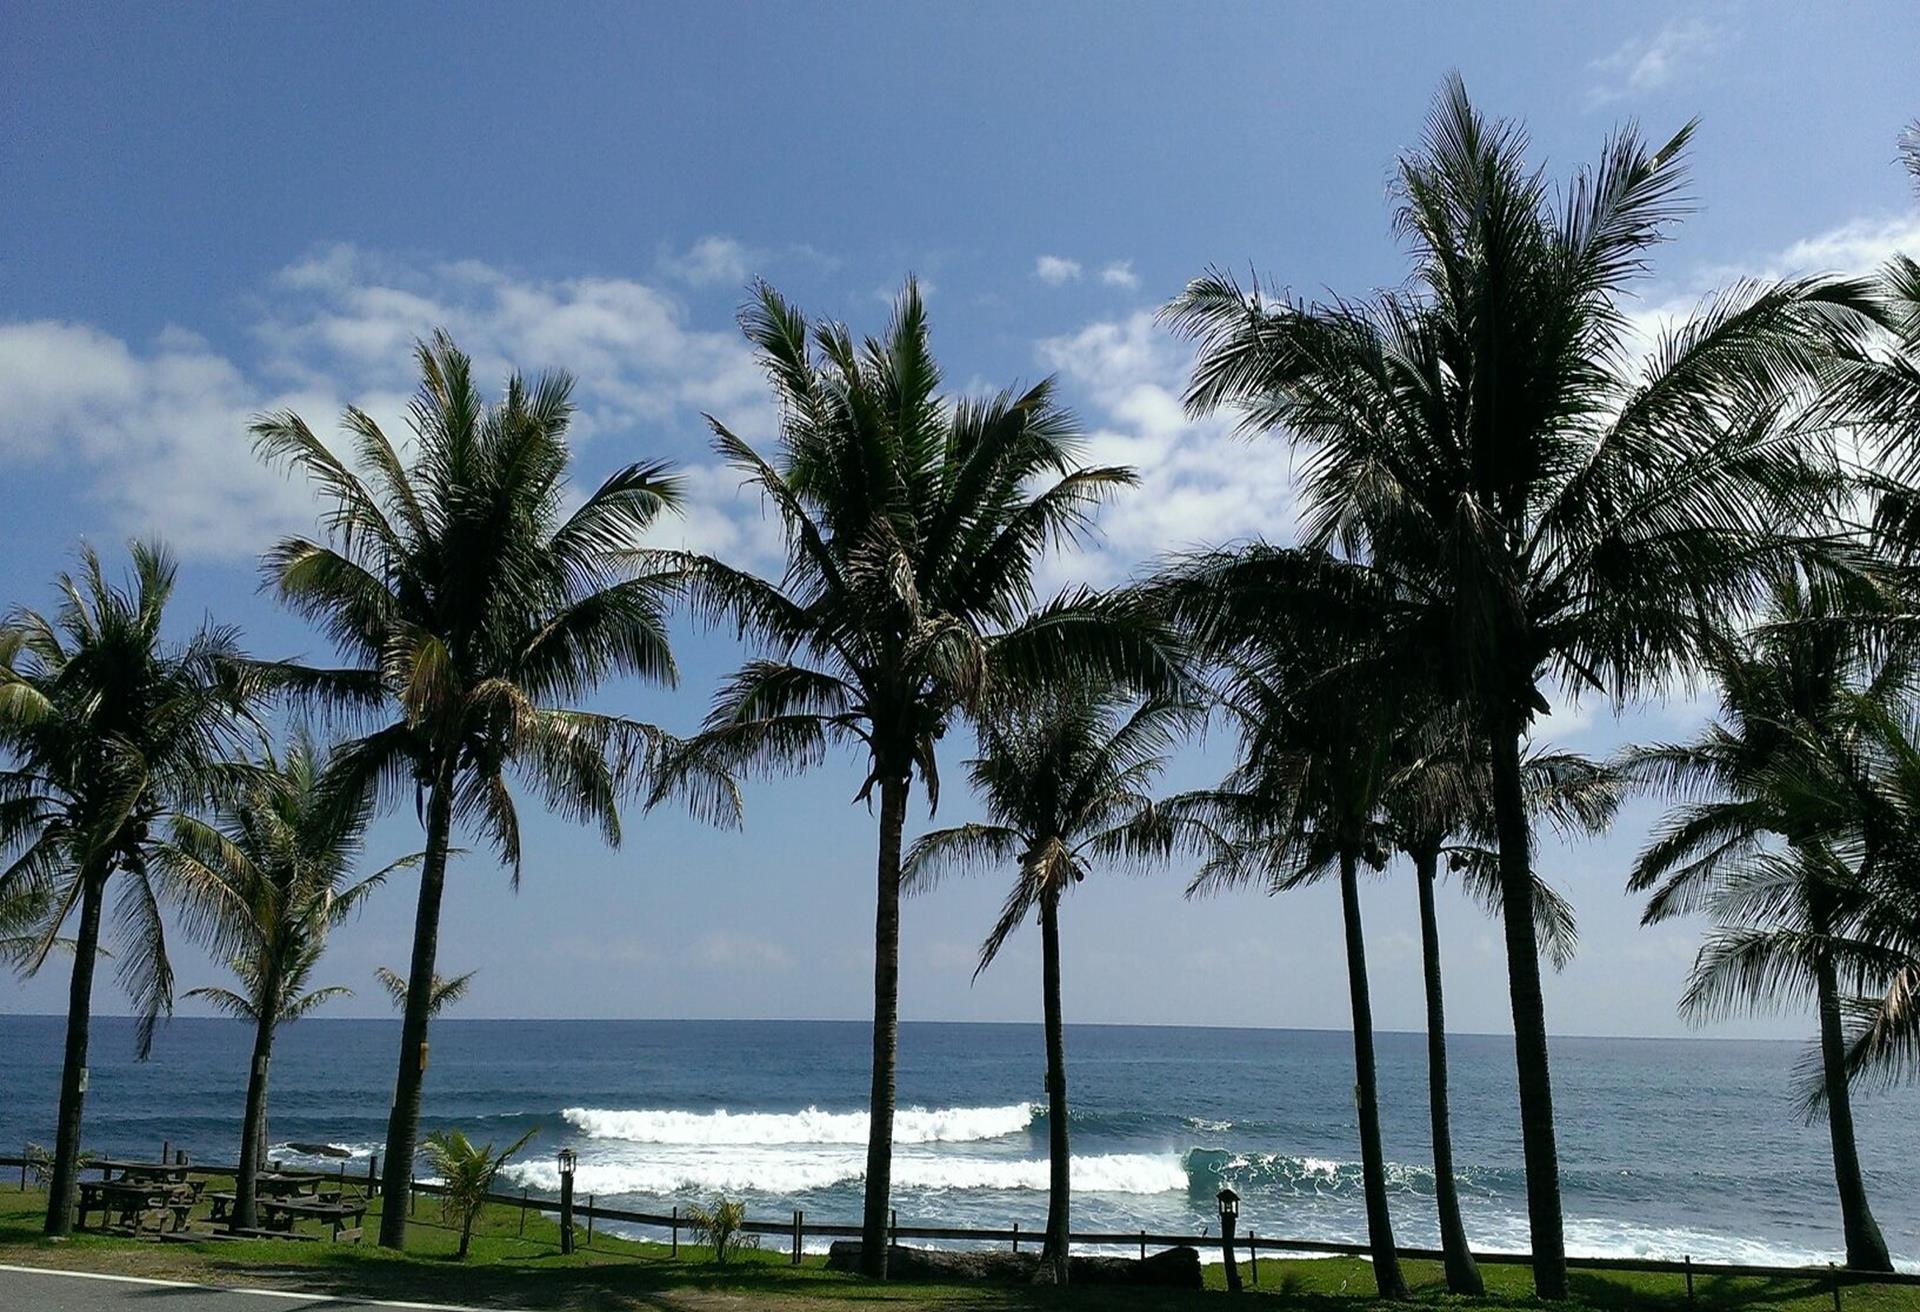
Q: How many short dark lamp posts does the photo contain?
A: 2